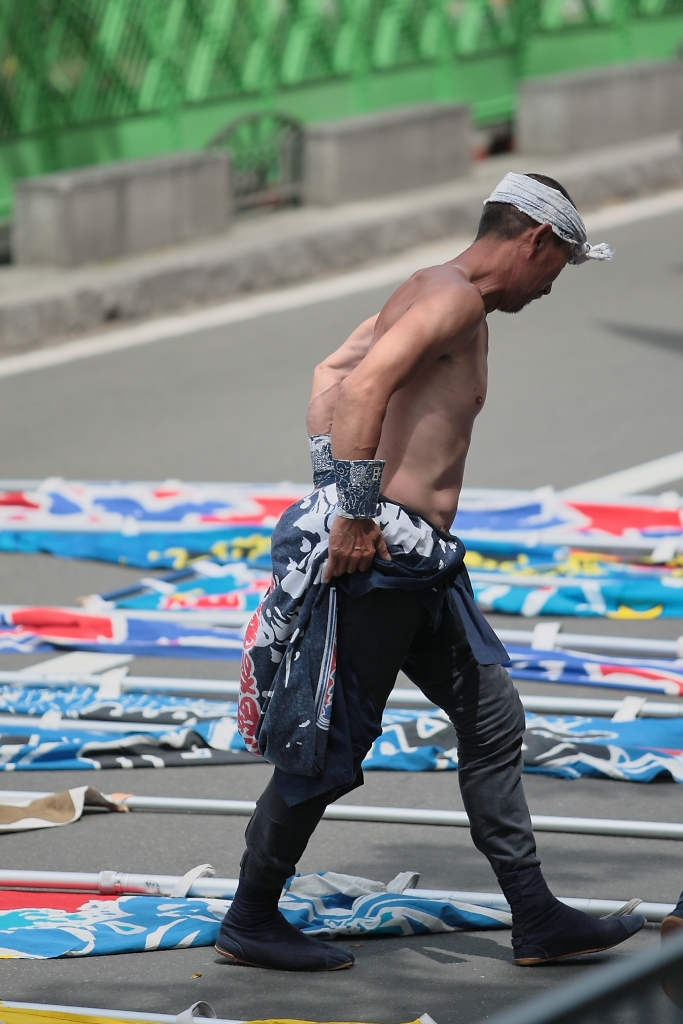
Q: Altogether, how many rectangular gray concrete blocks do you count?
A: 3